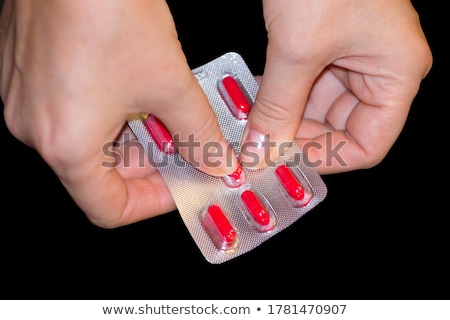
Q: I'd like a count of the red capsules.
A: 6